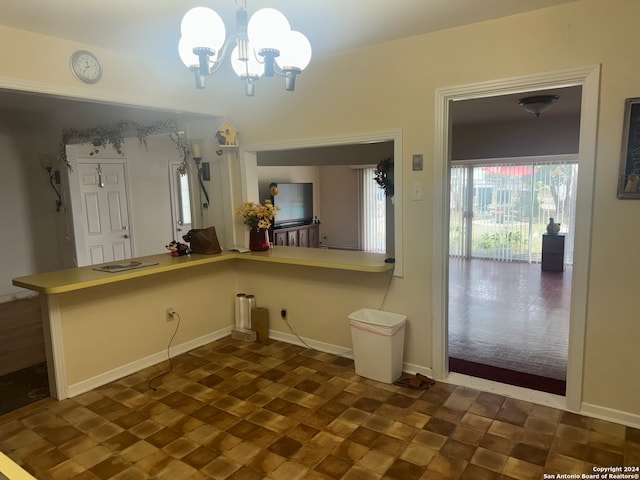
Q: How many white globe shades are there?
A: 5